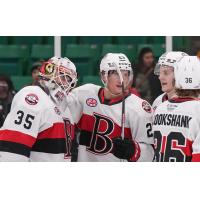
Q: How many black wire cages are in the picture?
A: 0